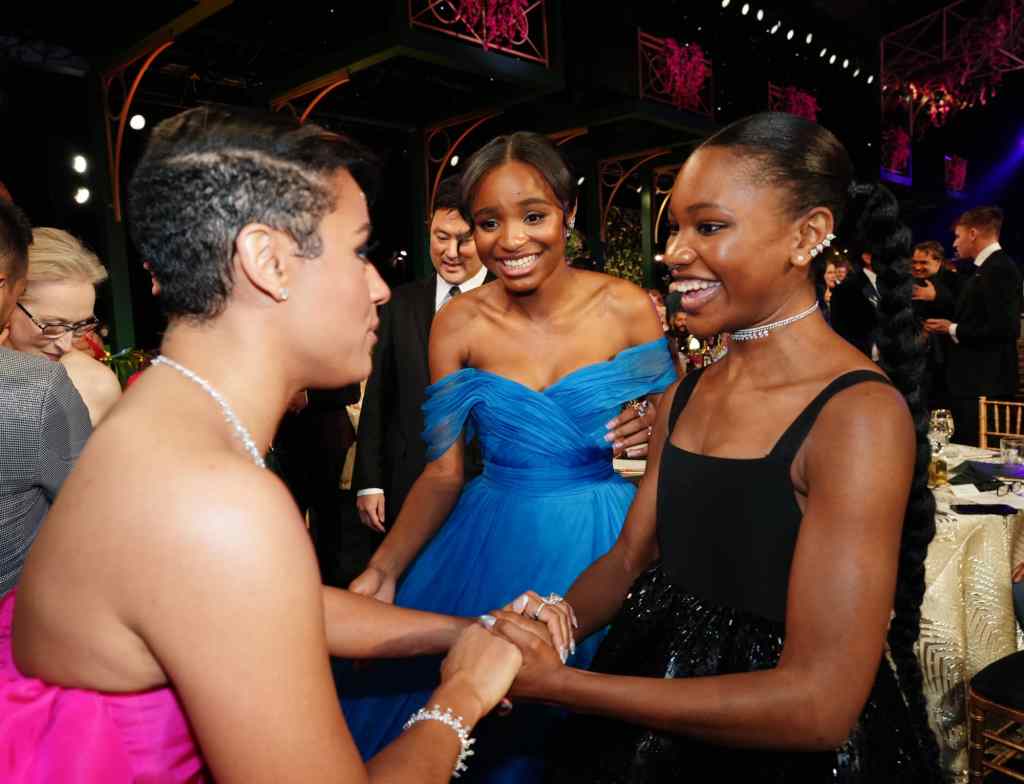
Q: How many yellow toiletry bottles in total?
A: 0